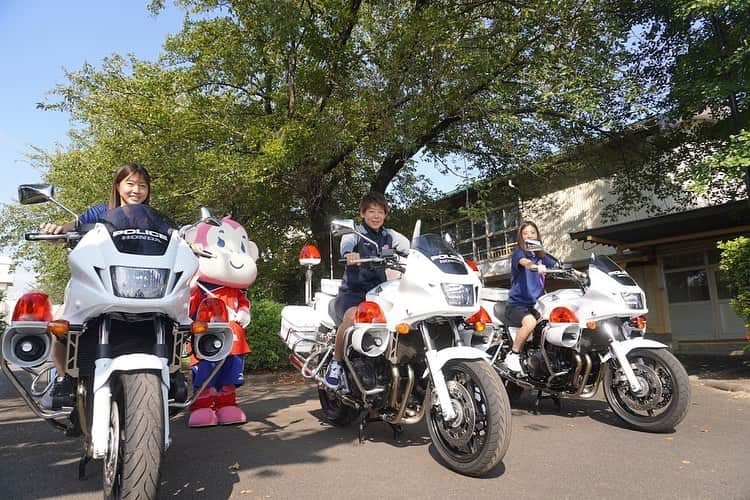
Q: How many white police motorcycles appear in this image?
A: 3